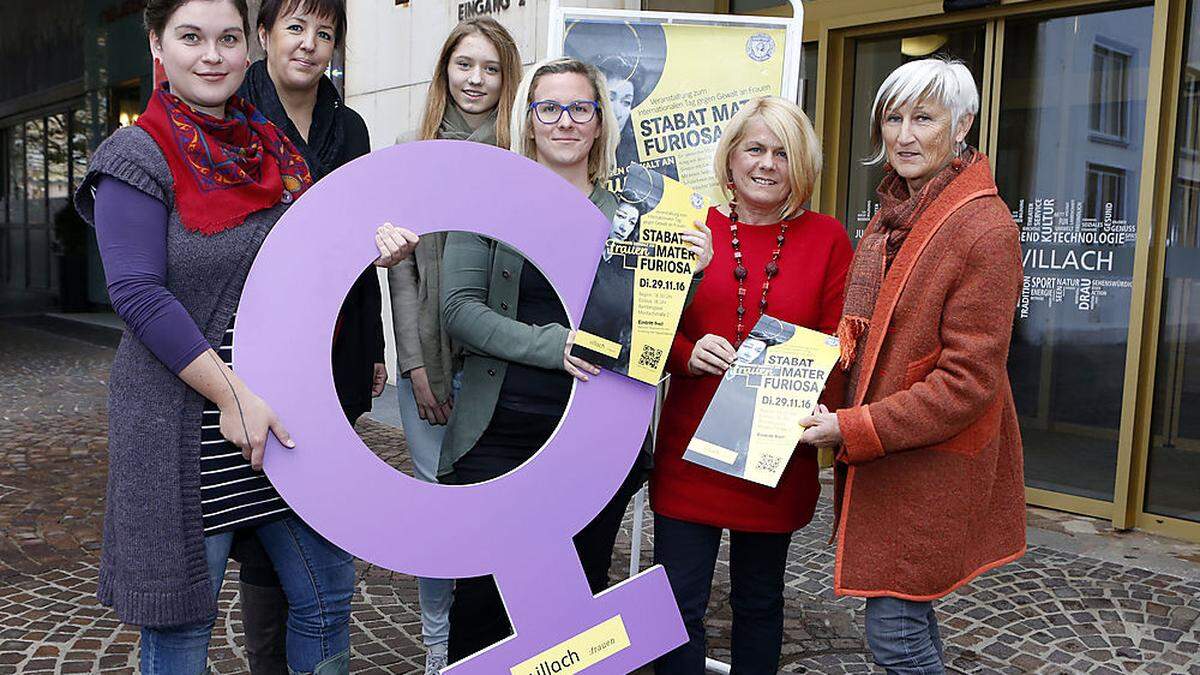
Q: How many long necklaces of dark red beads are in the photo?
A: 1